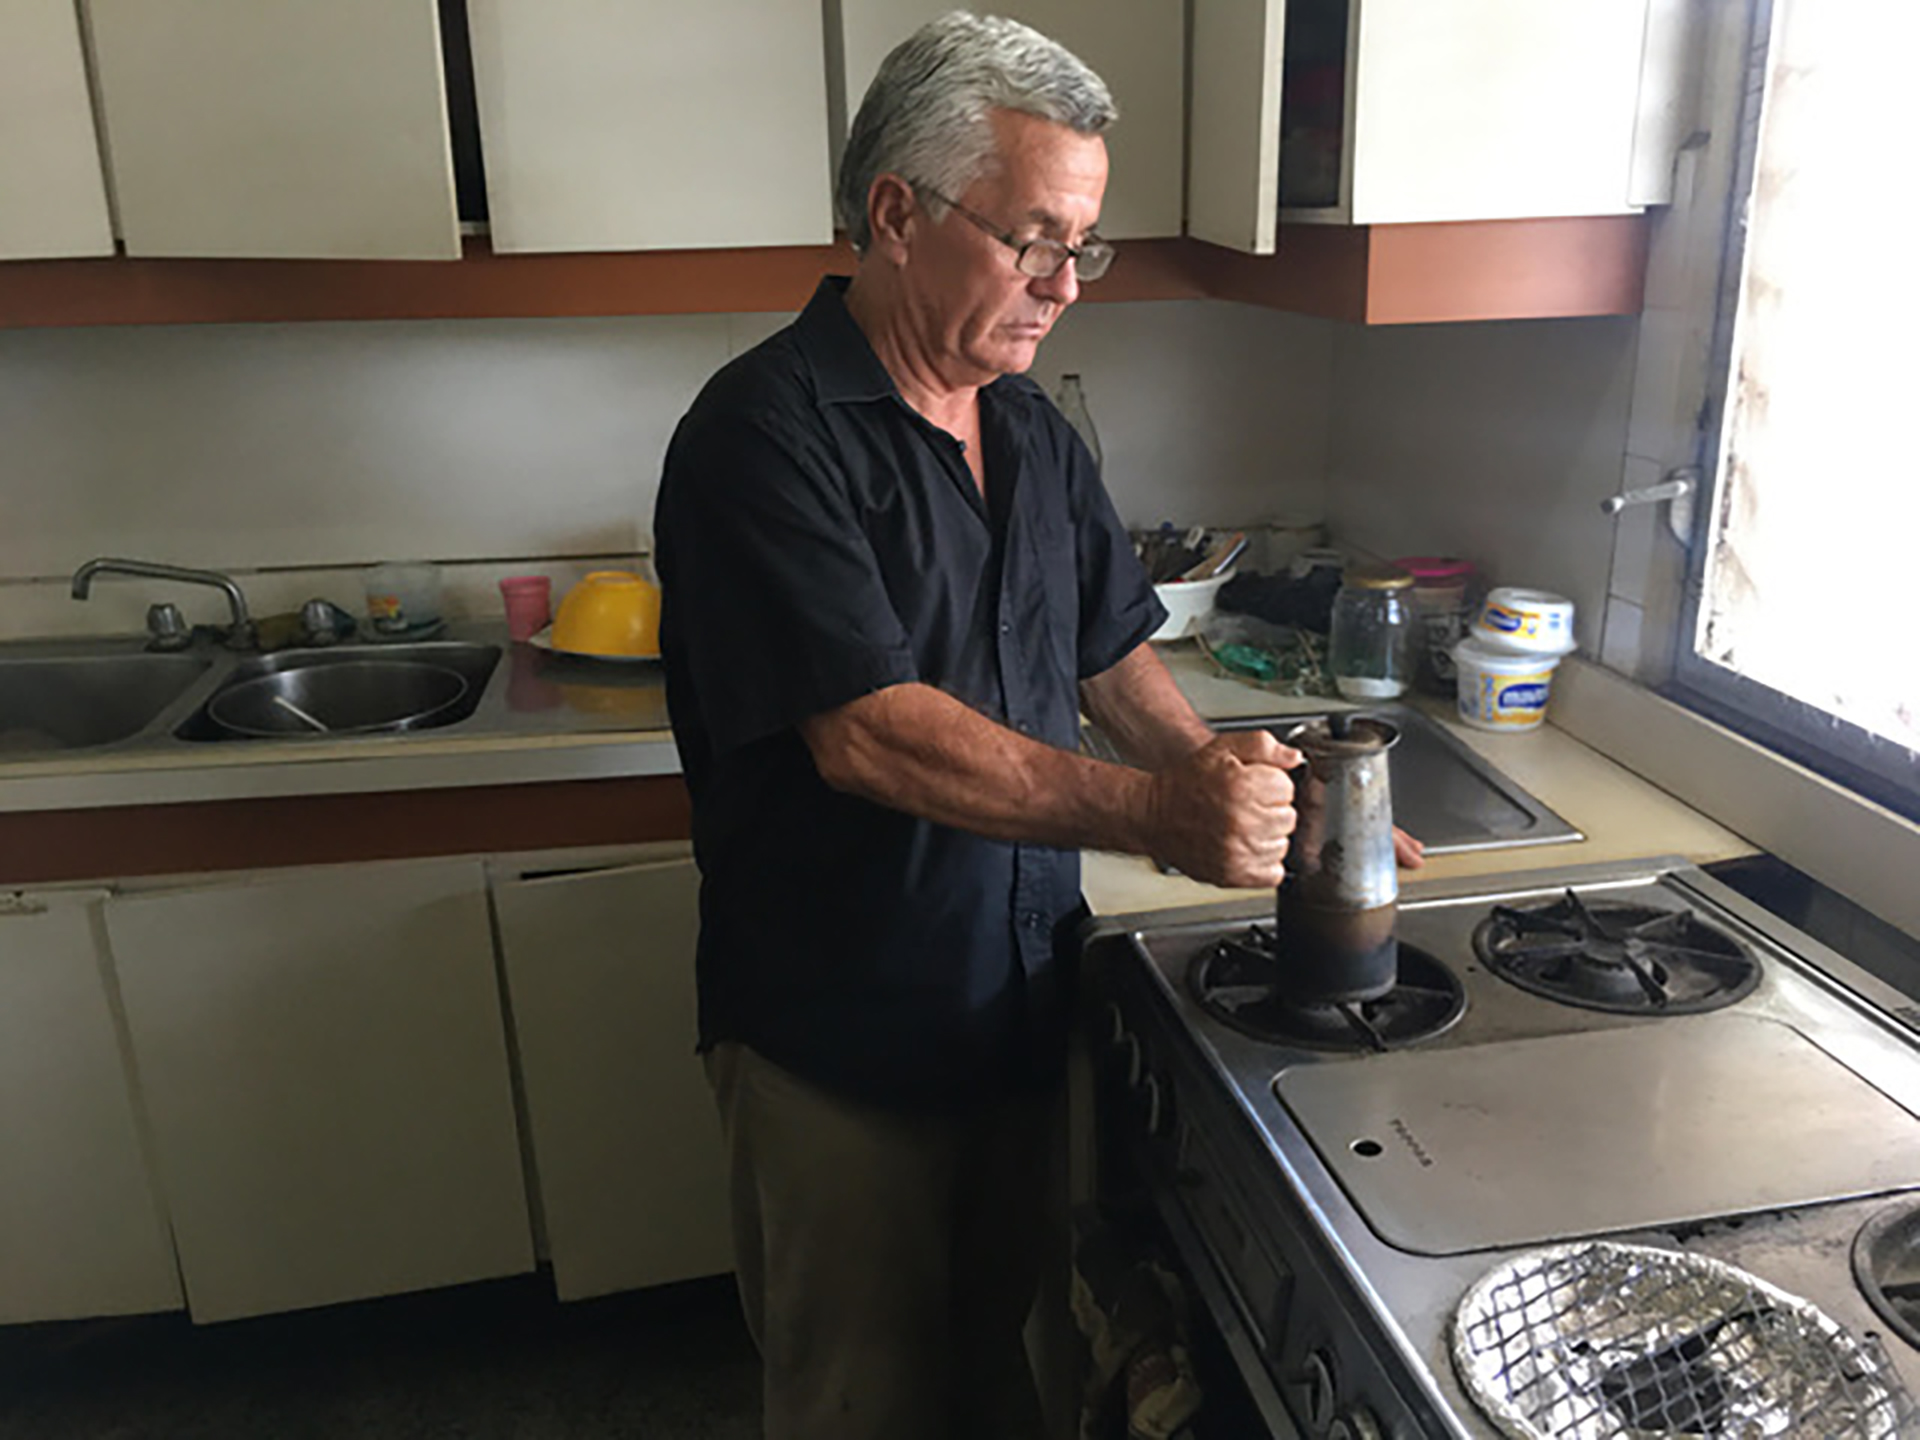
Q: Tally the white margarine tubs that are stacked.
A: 2